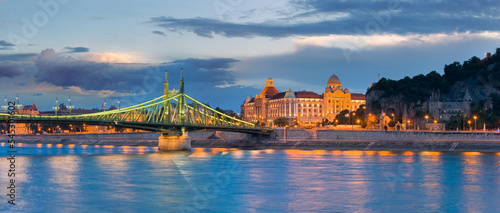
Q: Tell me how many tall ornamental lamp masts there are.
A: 6